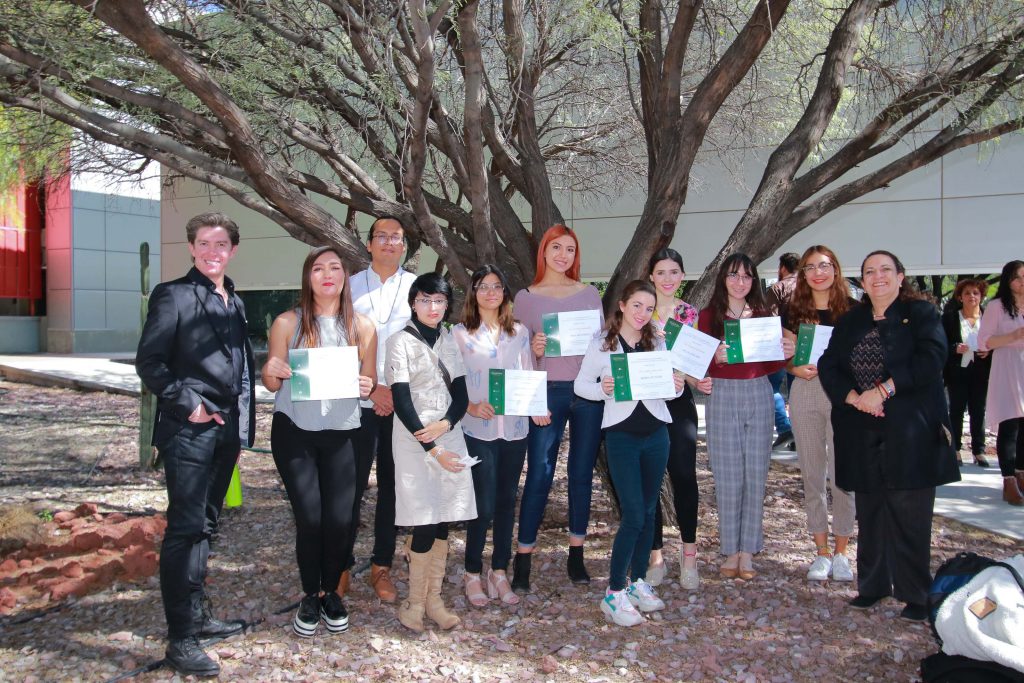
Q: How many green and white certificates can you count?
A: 7